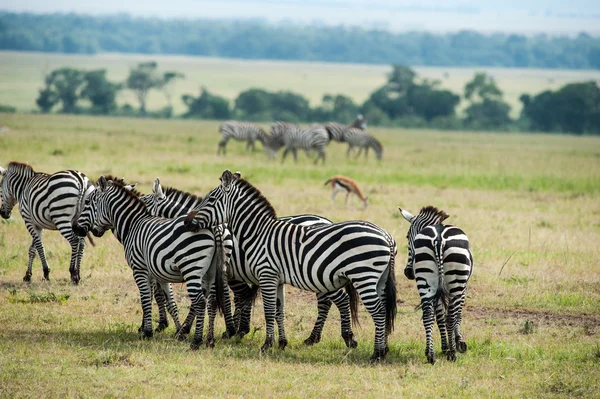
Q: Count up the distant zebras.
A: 5